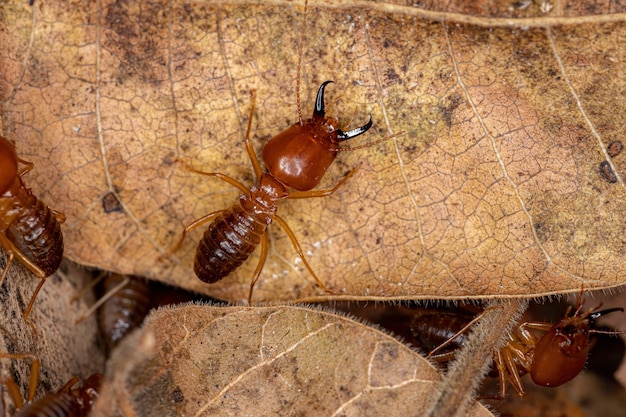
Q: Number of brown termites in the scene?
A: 5